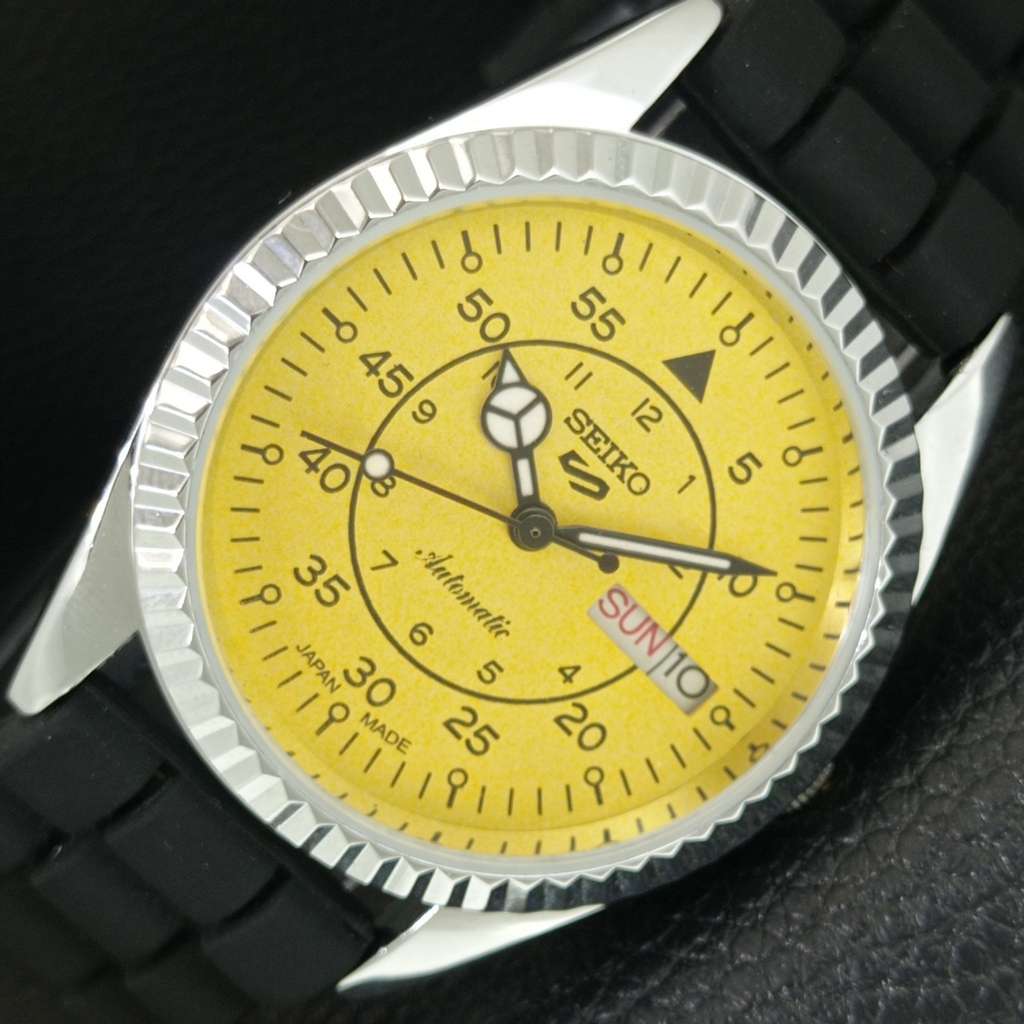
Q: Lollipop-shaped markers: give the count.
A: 12